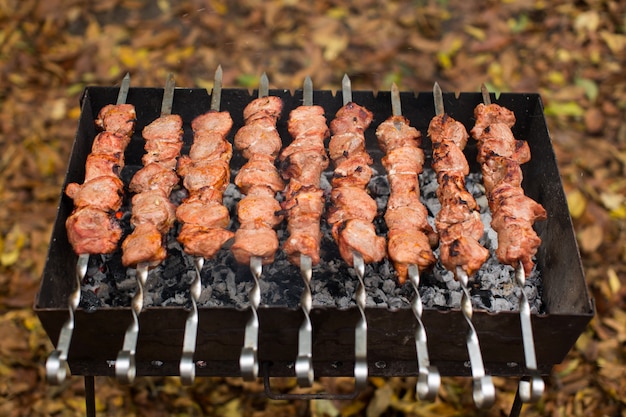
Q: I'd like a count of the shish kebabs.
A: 9